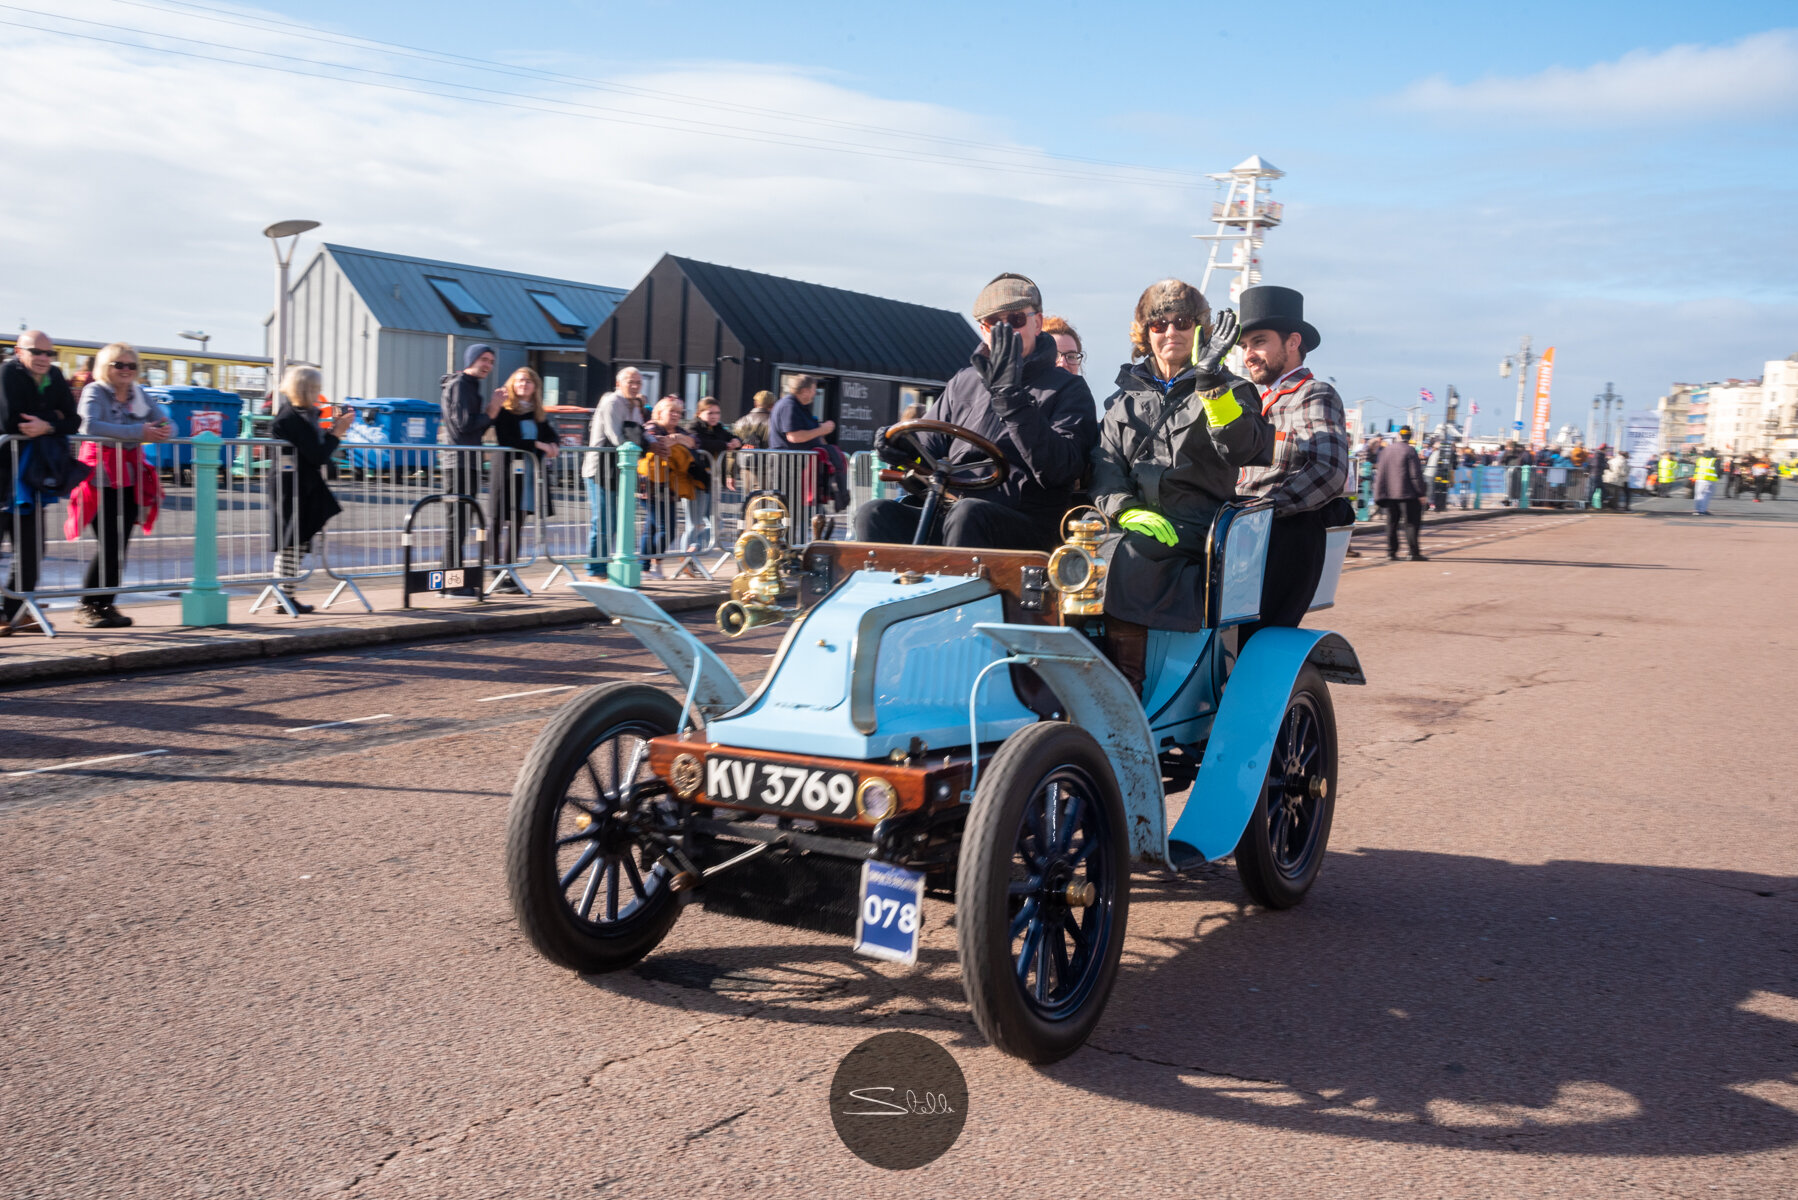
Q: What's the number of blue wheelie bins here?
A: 2